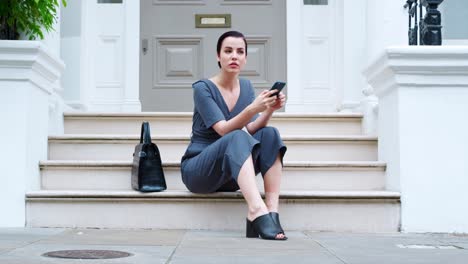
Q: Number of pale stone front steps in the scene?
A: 4